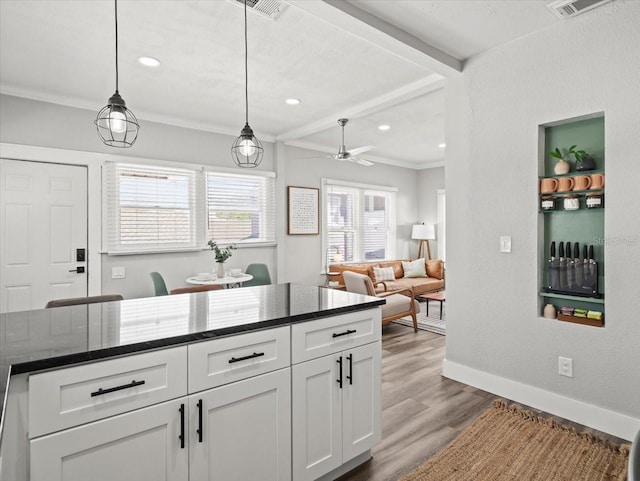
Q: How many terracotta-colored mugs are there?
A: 4